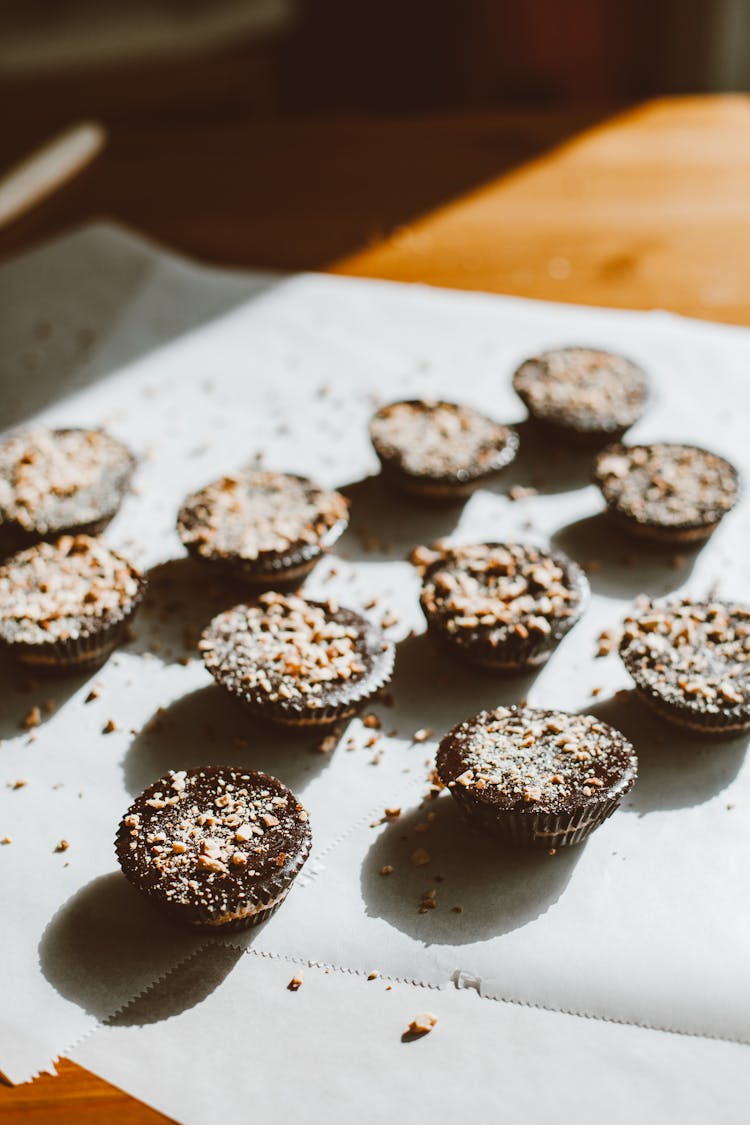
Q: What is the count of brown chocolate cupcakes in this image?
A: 11